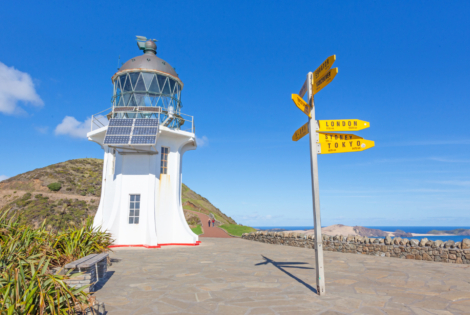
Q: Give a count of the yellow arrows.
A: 8